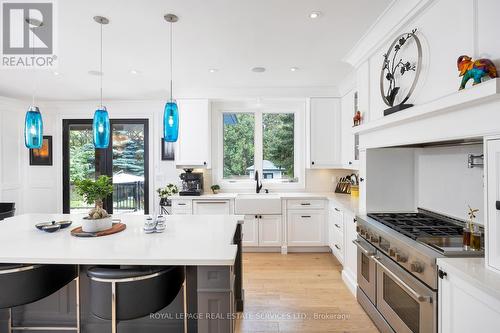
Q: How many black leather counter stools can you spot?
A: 2